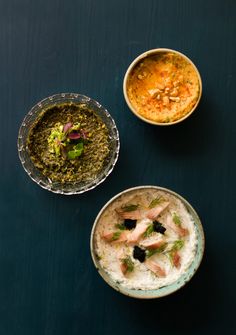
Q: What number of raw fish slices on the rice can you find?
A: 9